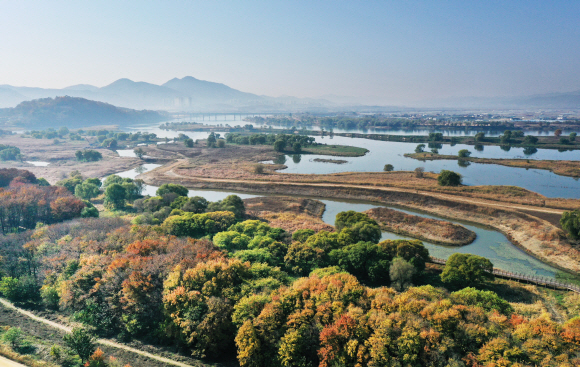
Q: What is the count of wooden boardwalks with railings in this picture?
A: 1